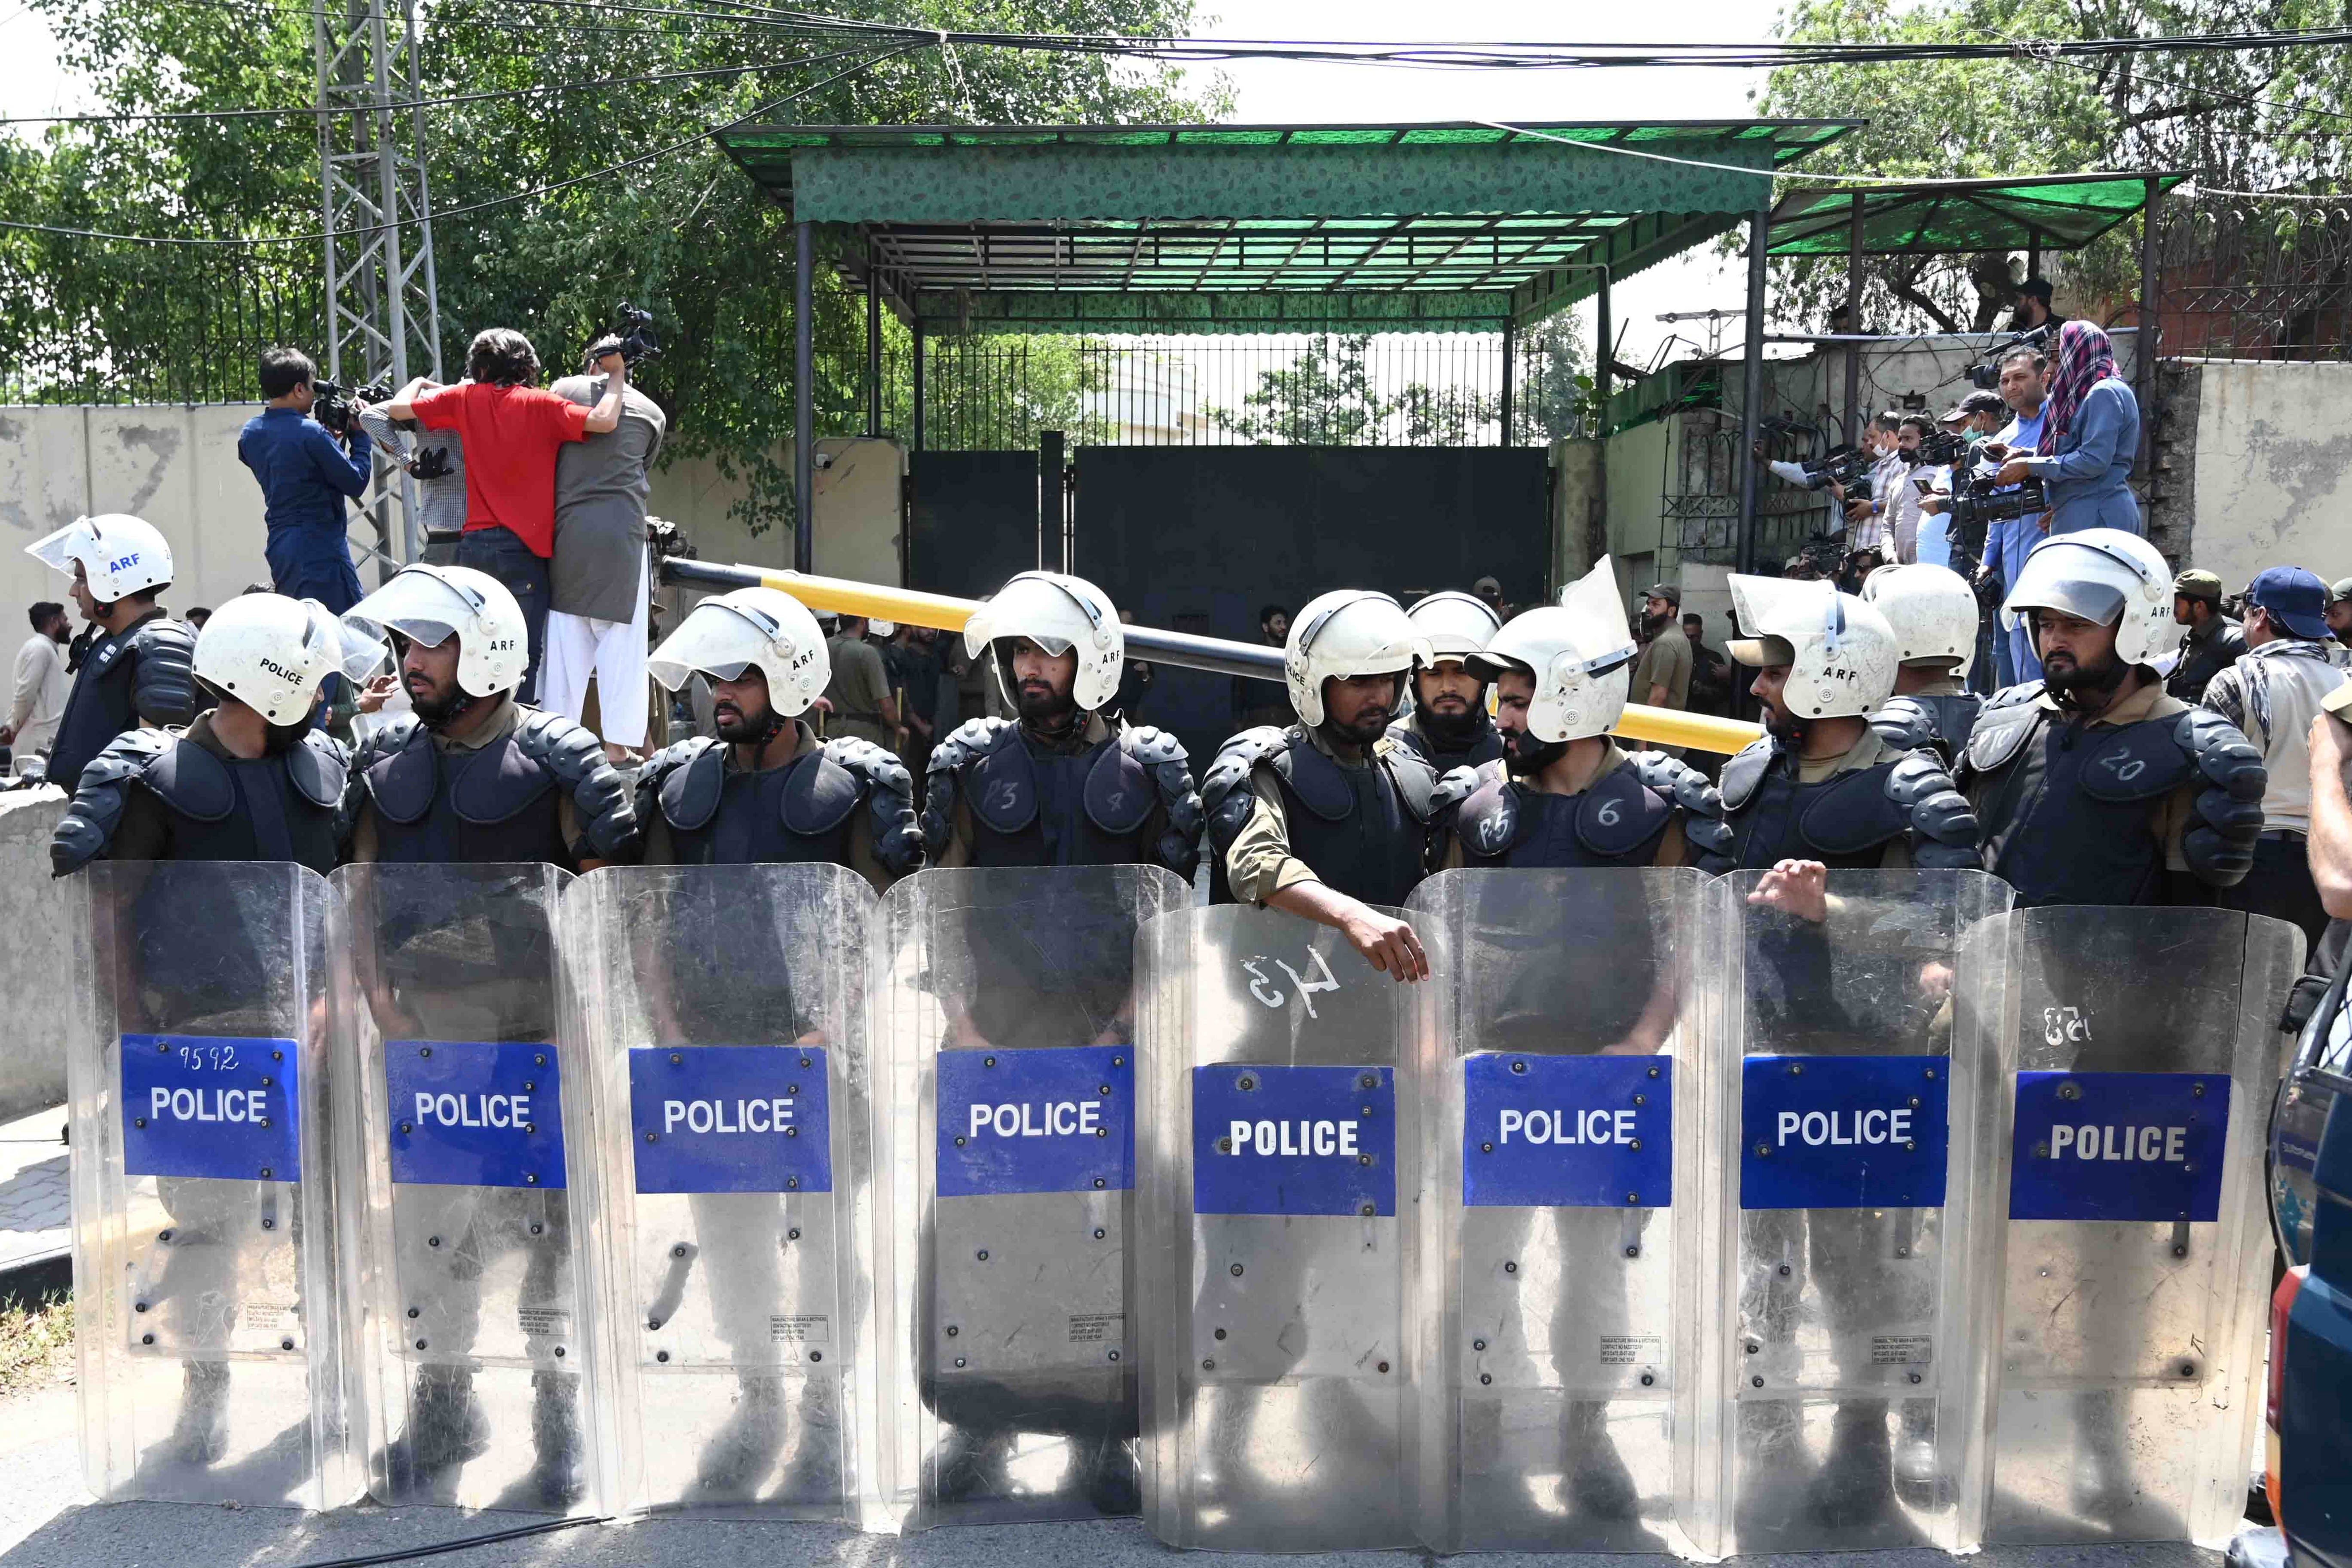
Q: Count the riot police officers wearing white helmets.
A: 11